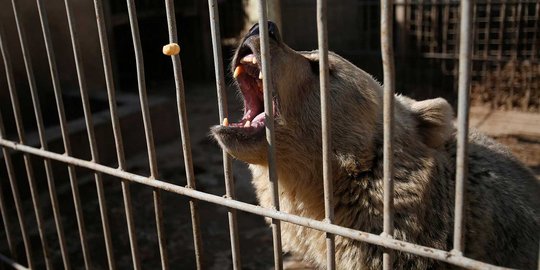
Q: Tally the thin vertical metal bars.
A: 14